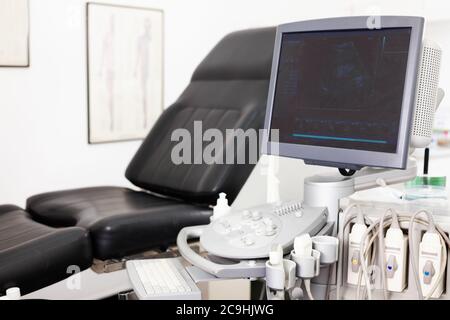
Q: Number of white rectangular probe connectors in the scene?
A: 3